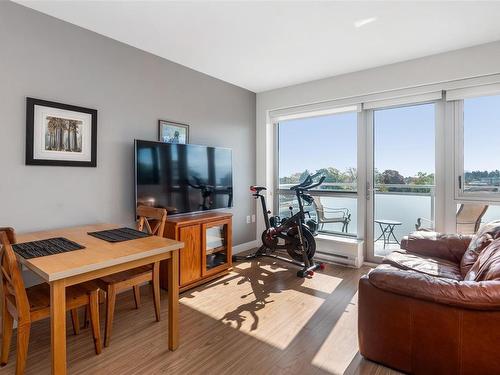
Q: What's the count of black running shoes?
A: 0